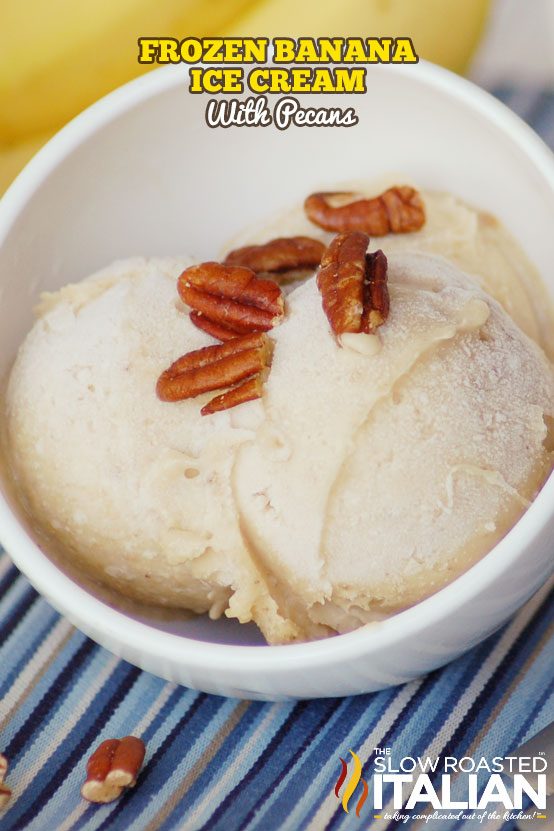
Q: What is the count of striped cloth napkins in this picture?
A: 1